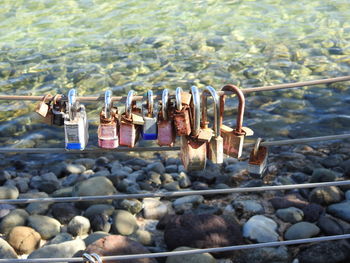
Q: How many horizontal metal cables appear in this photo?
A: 4